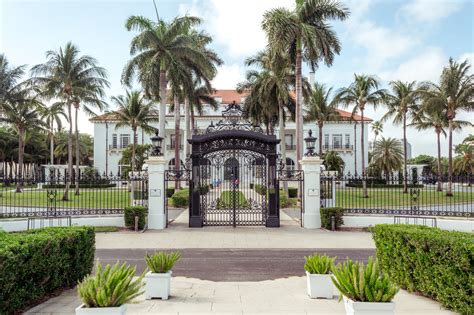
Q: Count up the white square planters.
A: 4